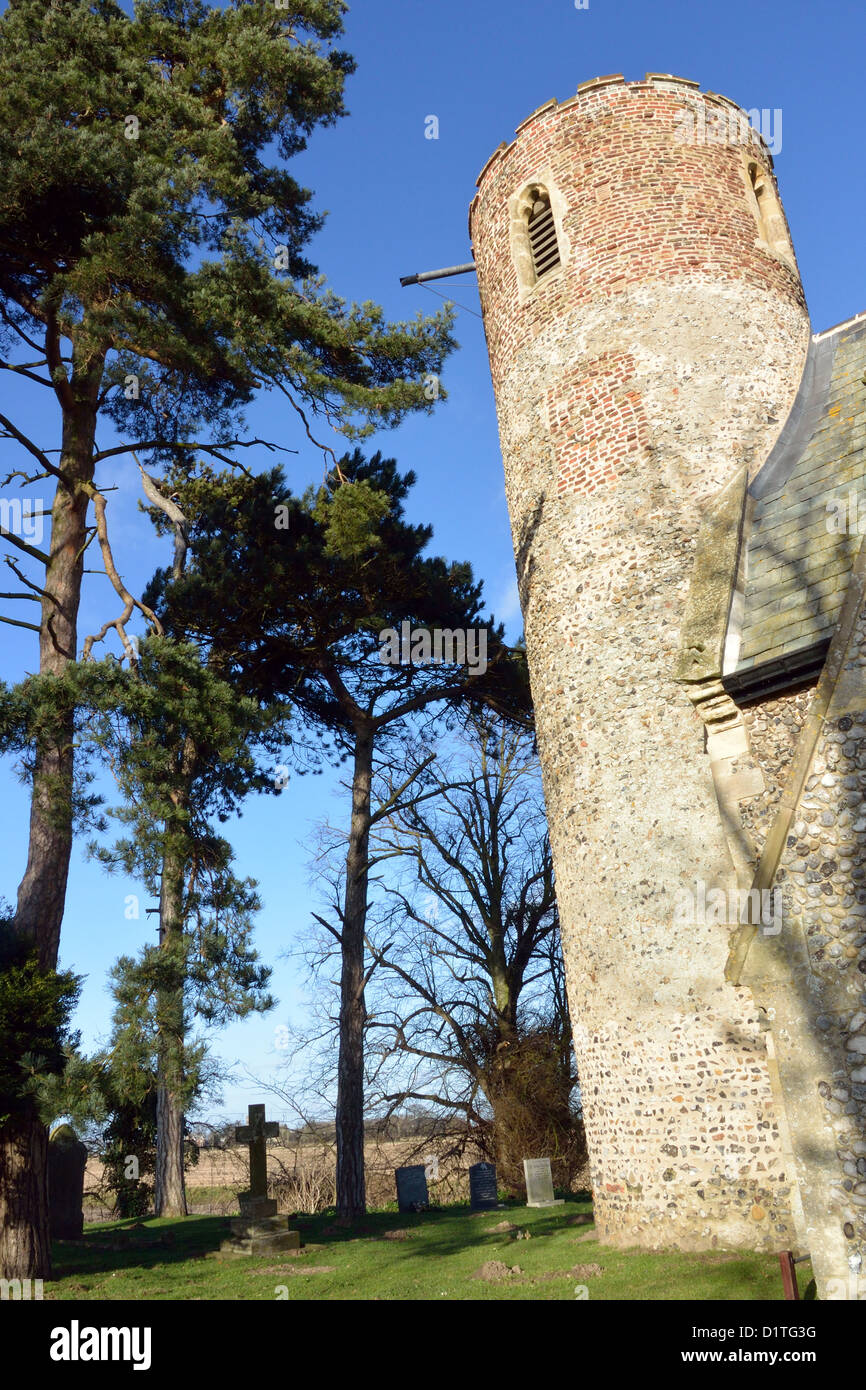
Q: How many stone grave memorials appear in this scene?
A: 5